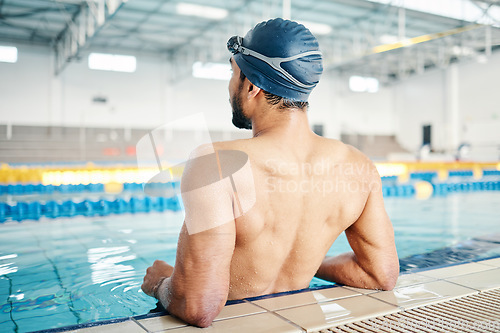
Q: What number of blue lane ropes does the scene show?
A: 2